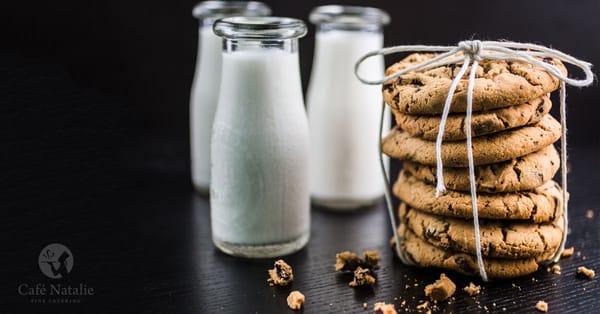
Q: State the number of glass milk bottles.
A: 3